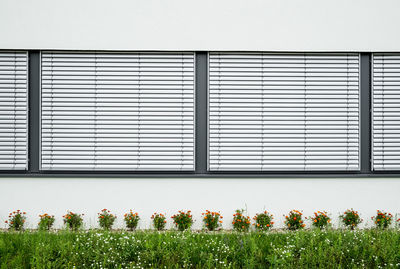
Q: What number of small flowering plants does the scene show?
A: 14